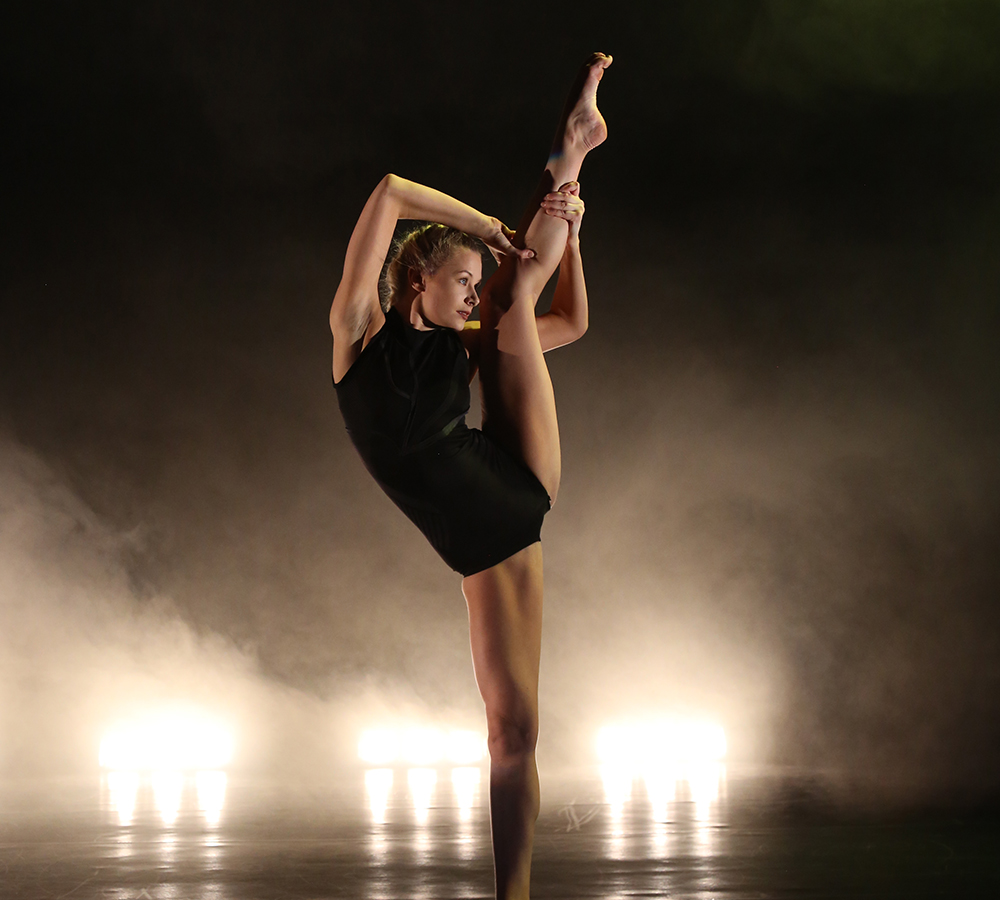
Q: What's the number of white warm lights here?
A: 9